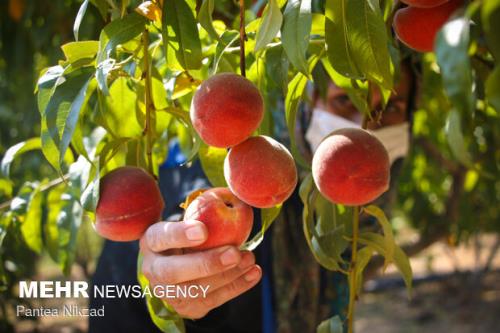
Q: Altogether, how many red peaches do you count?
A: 7